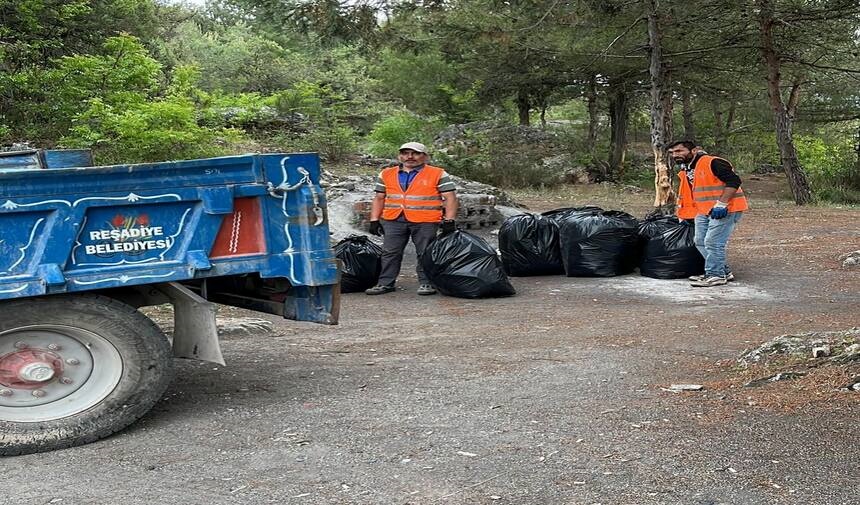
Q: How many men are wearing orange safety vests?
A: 2